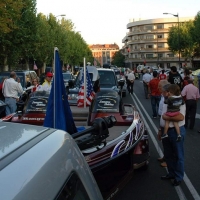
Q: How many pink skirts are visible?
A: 1